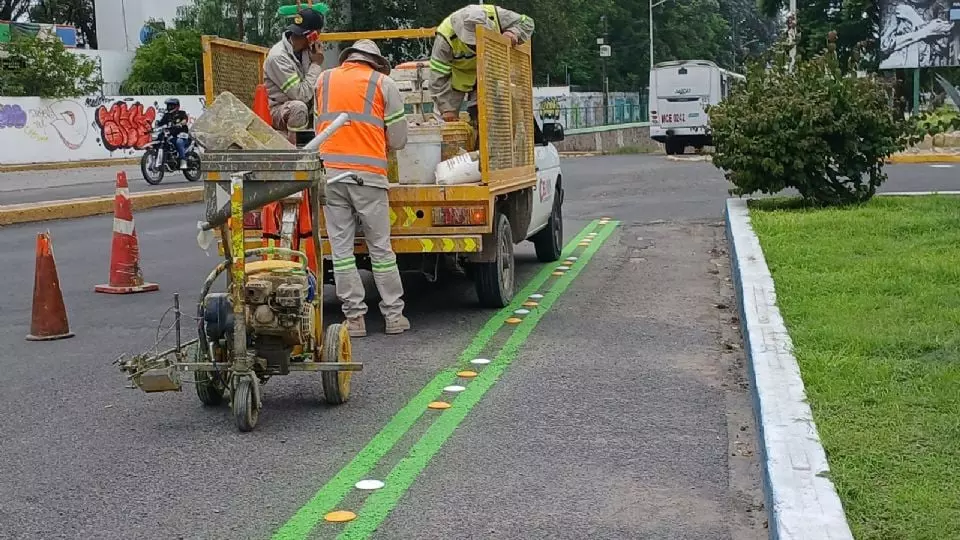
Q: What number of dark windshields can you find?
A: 0